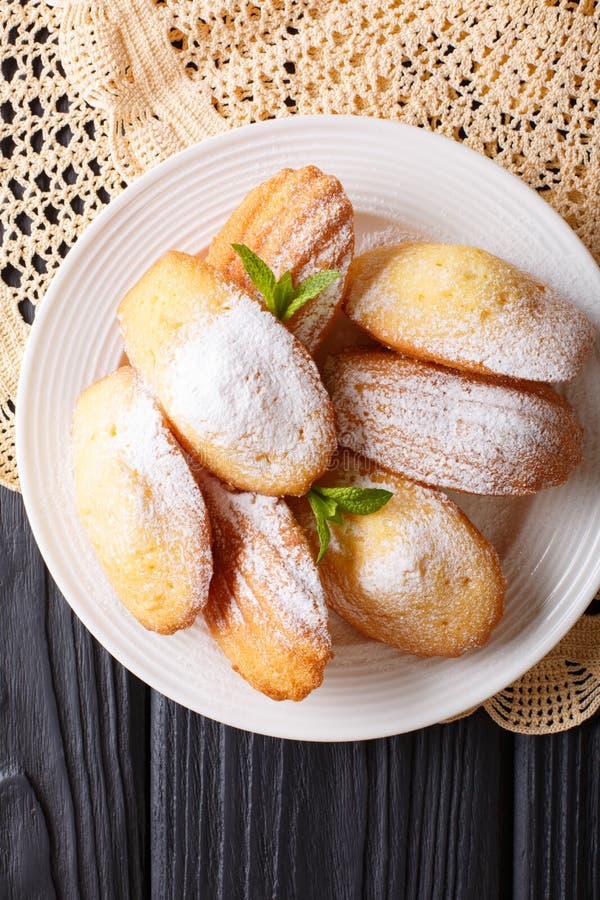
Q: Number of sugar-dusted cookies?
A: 7